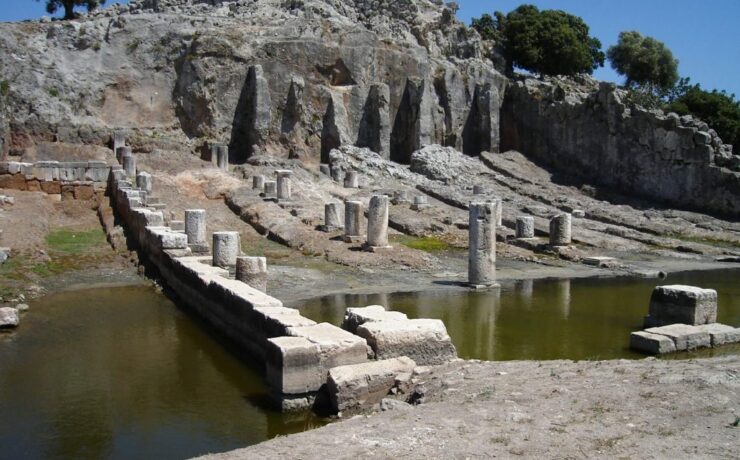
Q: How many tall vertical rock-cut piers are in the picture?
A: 6